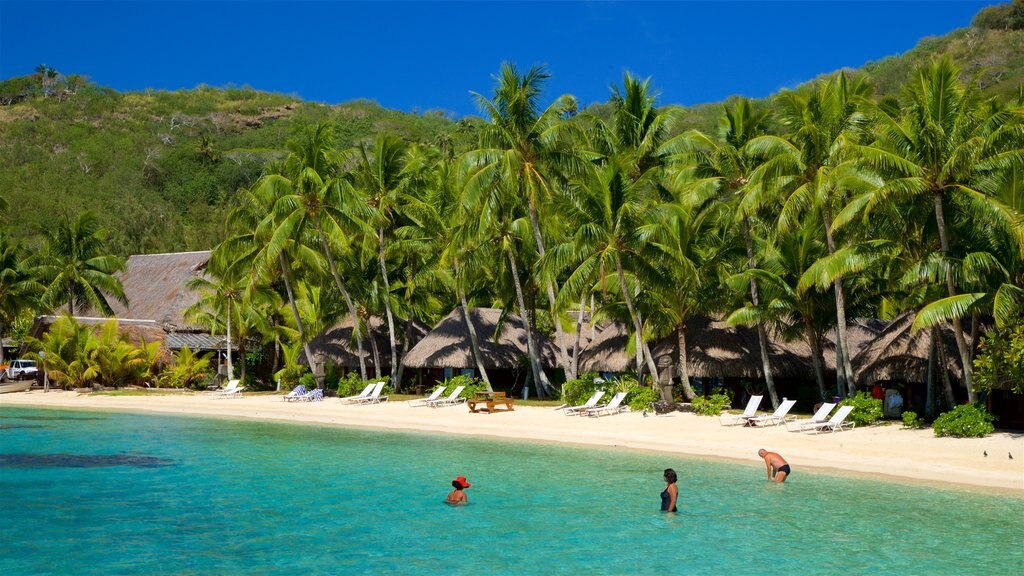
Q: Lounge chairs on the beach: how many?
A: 14